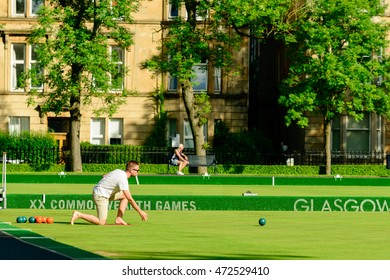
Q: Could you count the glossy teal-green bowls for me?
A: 4